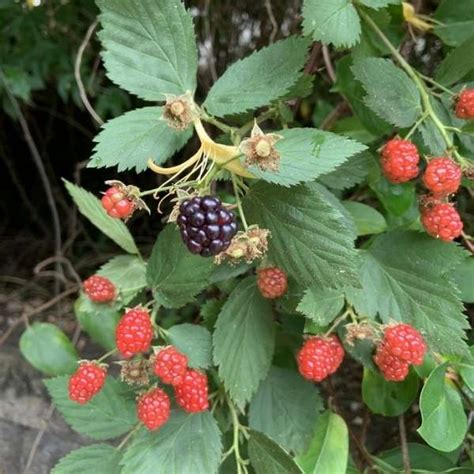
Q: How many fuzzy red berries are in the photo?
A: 15